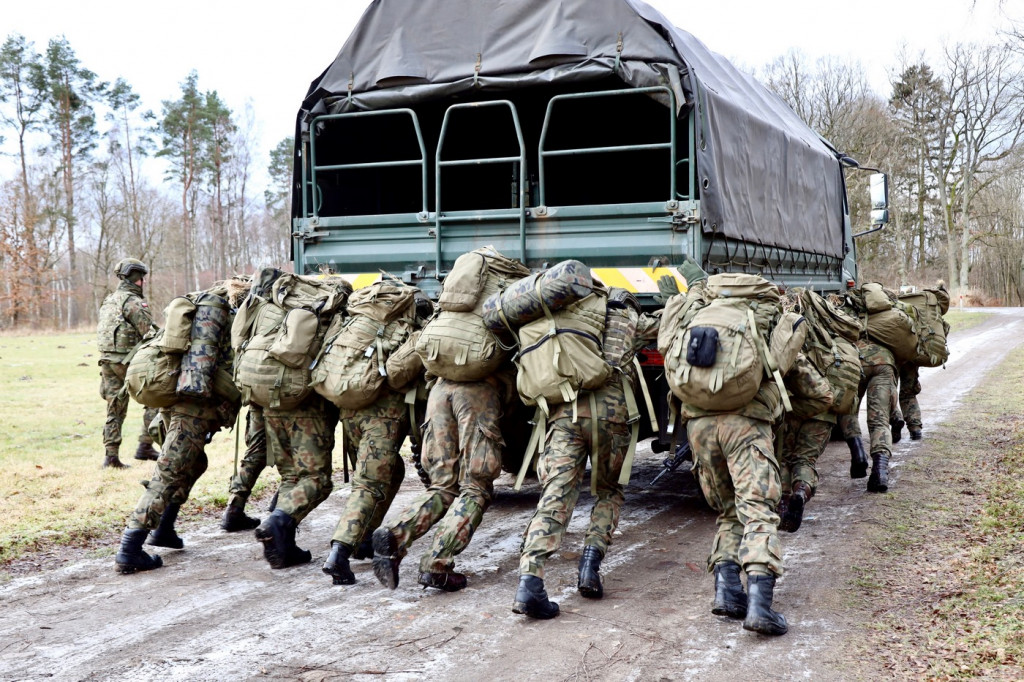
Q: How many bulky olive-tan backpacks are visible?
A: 9